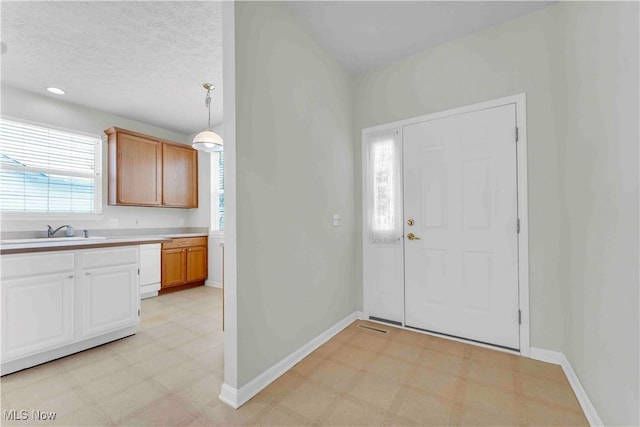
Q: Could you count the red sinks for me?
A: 0